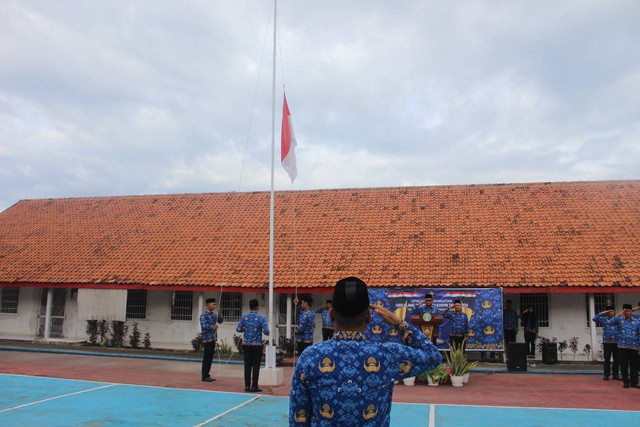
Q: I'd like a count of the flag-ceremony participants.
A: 12